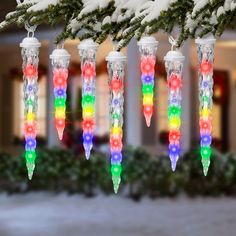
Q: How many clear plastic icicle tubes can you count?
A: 7